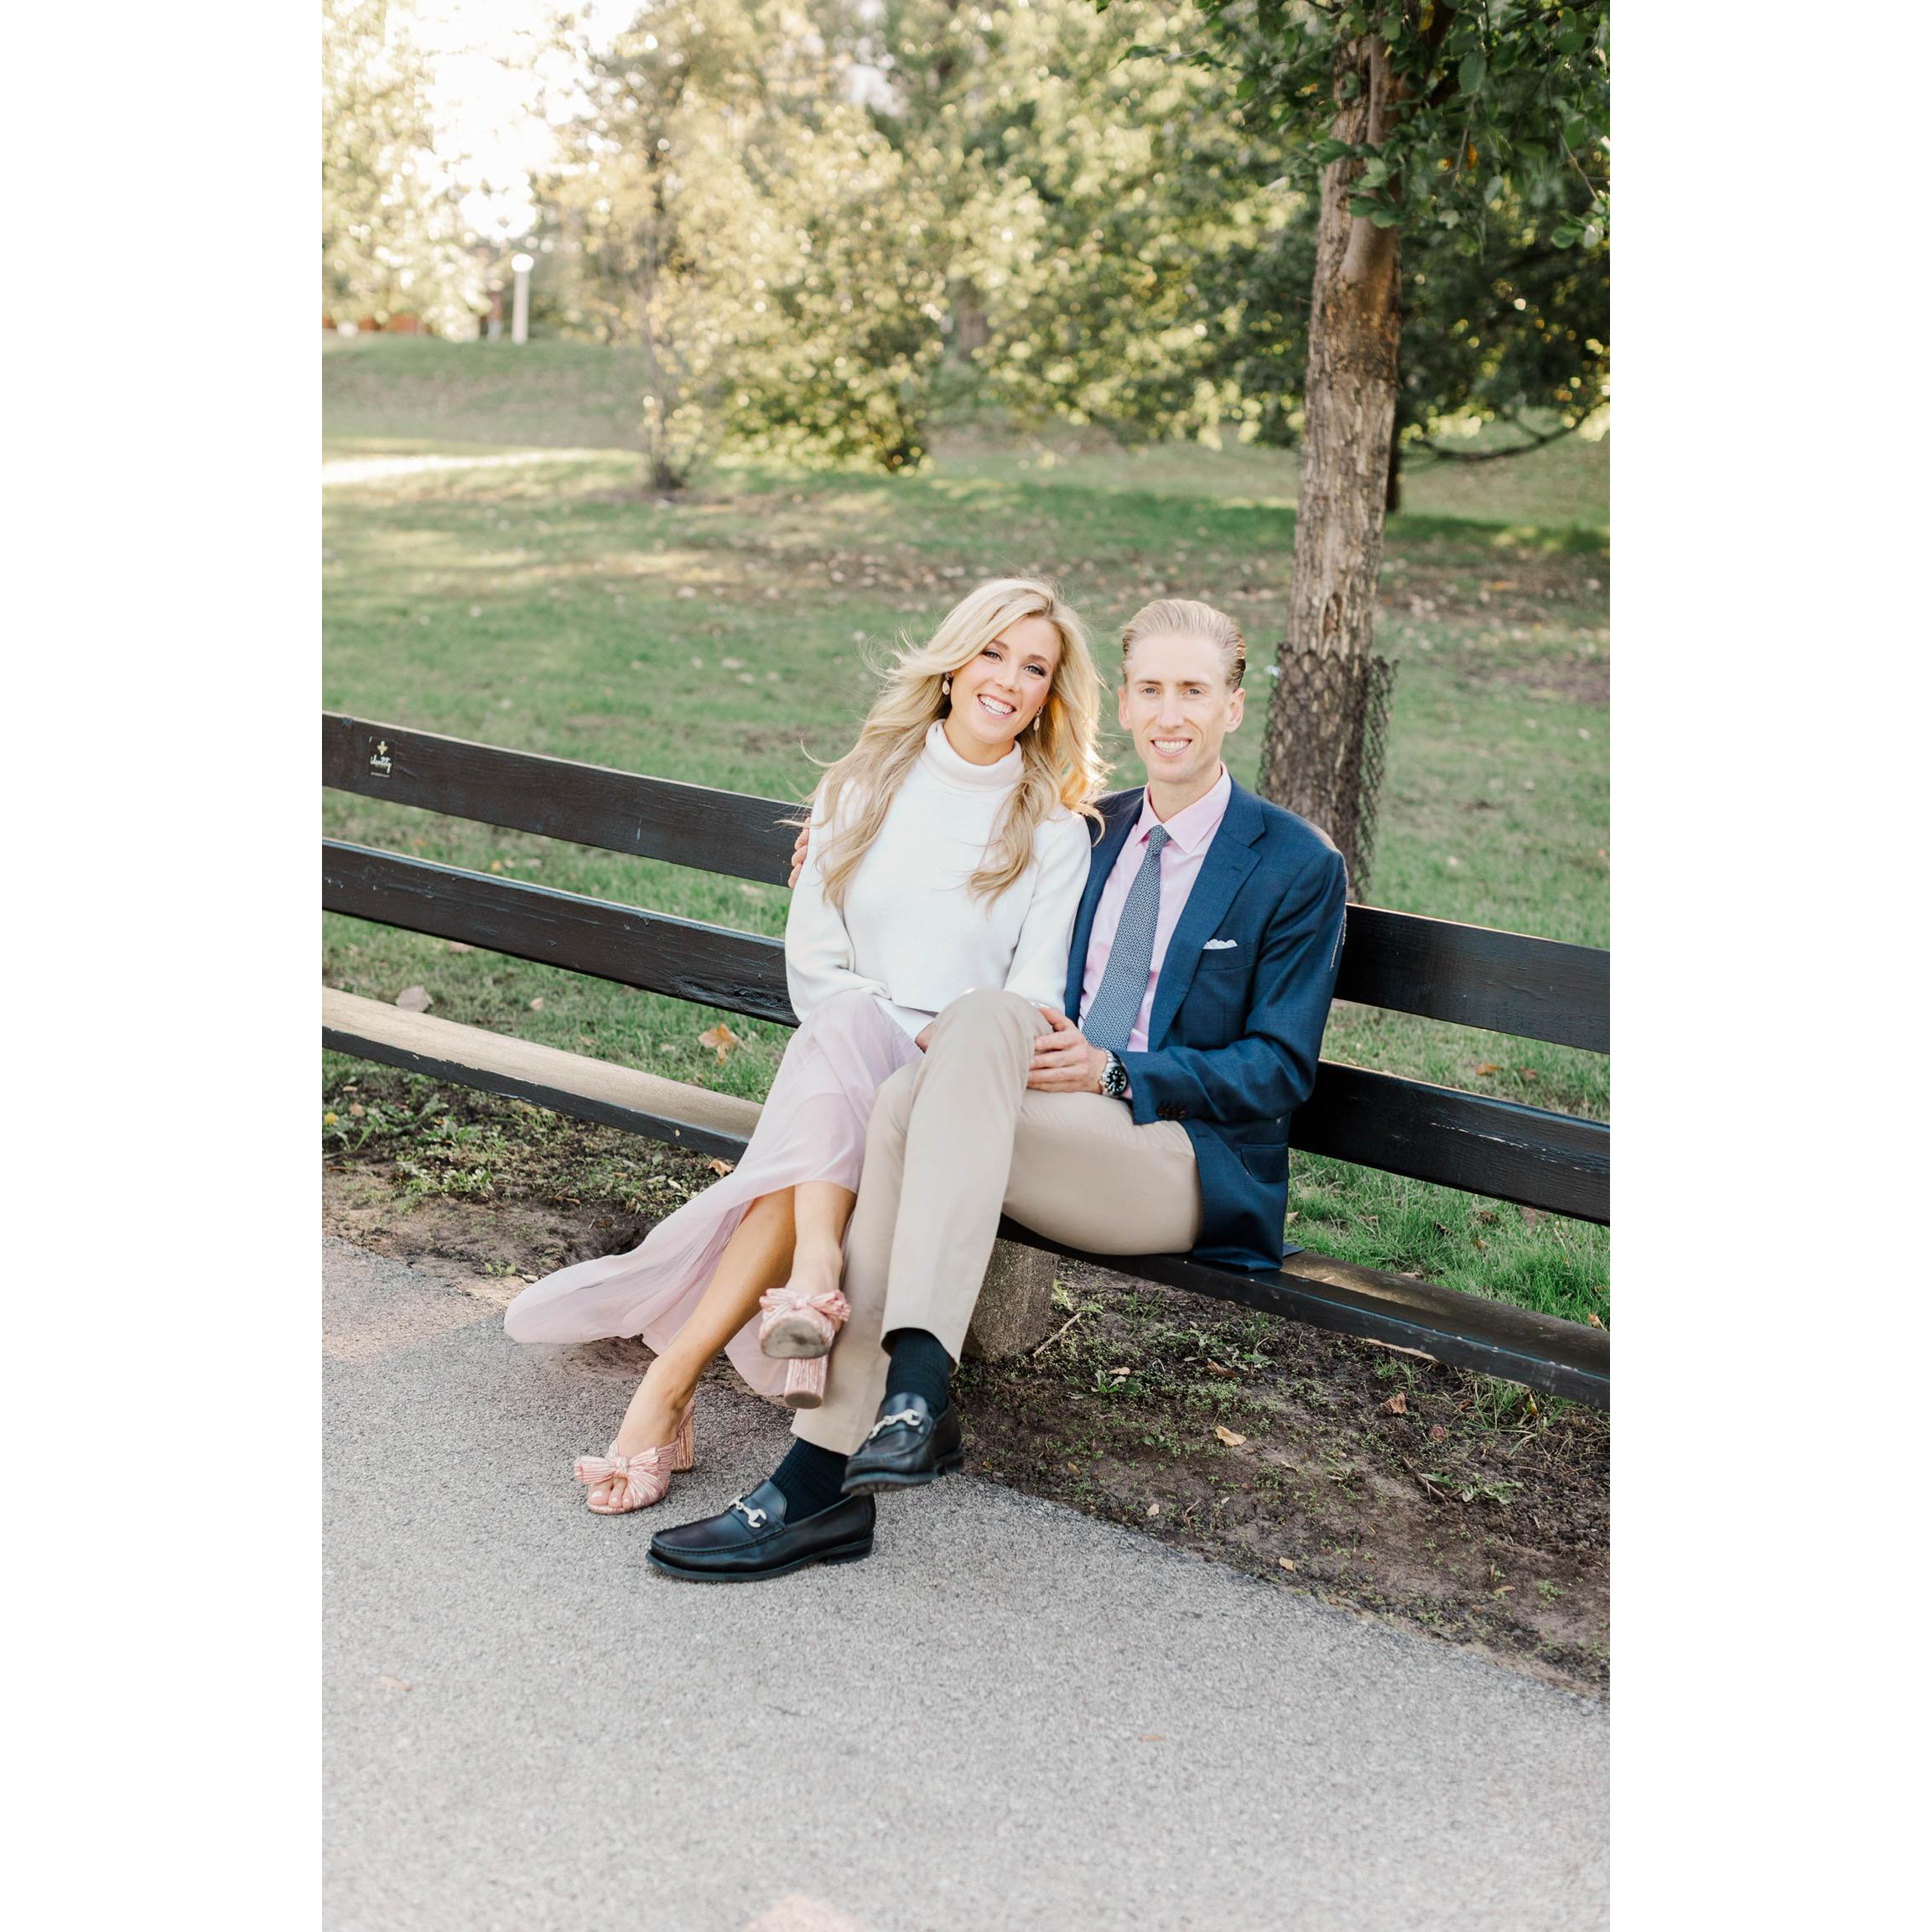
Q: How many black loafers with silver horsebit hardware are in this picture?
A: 2